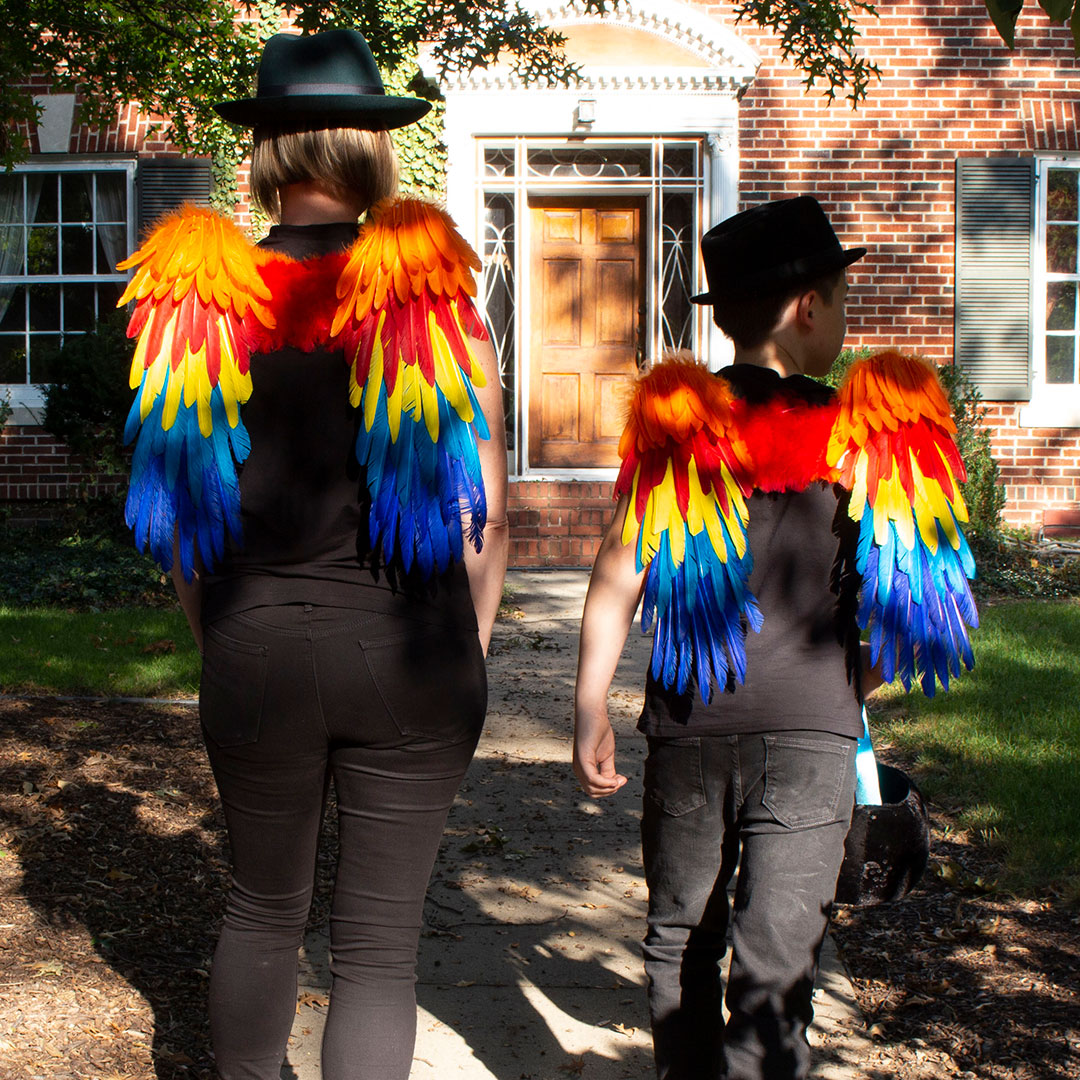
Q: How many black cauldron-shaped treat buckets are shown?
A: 1